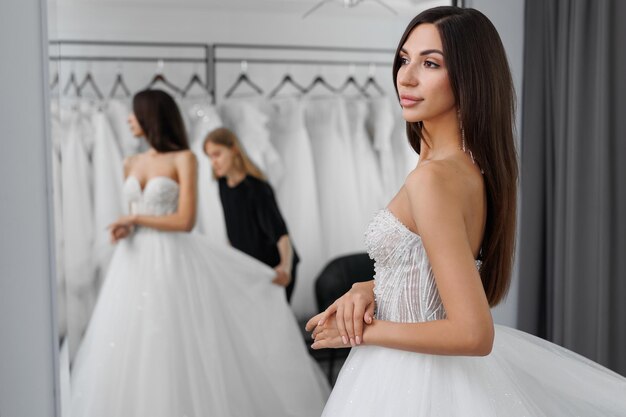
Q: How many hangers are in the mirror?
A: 11